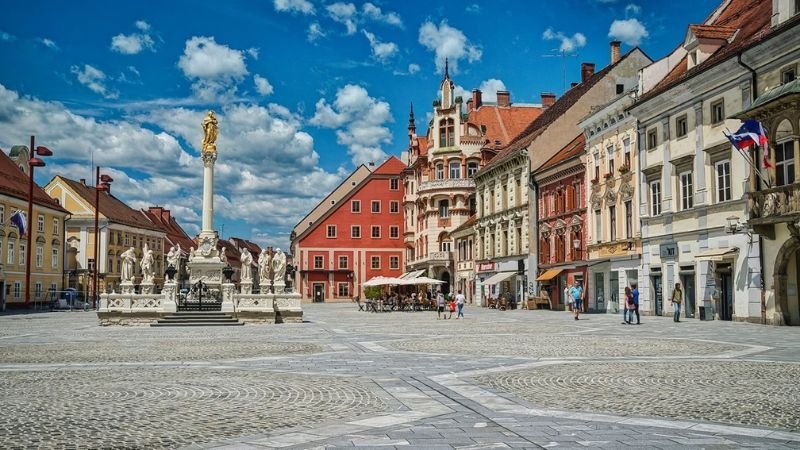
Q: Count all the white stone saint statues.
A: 6